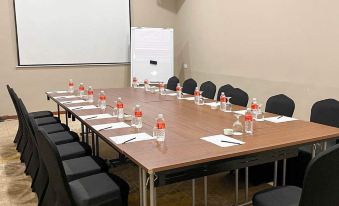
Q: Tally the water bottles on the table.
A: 15